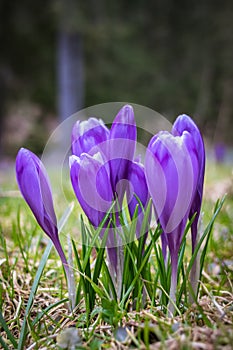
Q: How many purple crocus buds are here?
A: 7